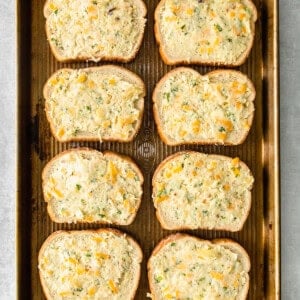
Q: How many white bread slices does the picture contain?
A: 8